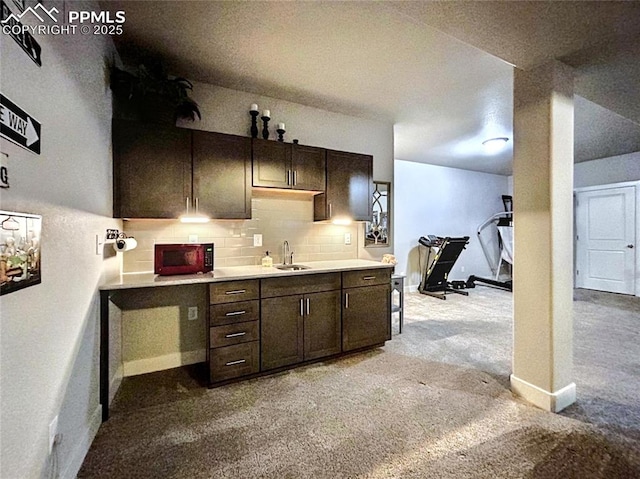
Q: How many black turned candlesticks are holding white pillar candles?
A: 3